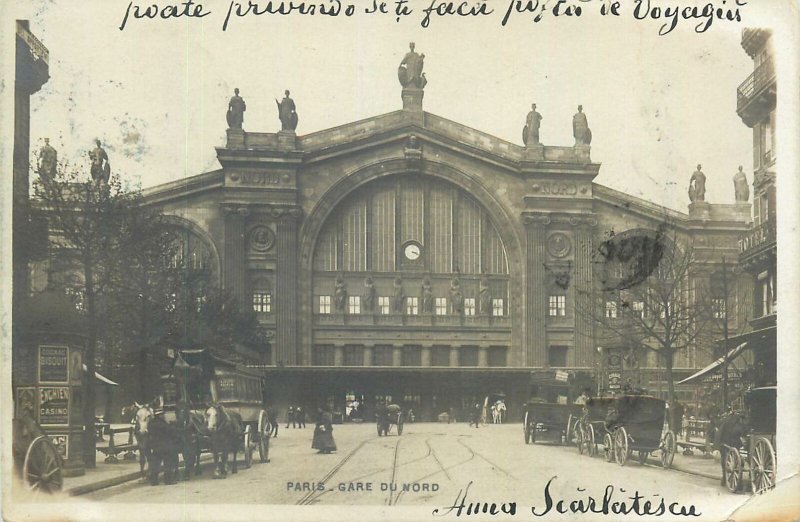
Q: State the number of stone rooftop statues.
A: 9